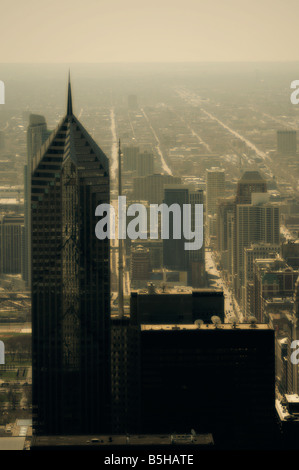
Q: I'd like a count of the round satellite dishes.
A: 4